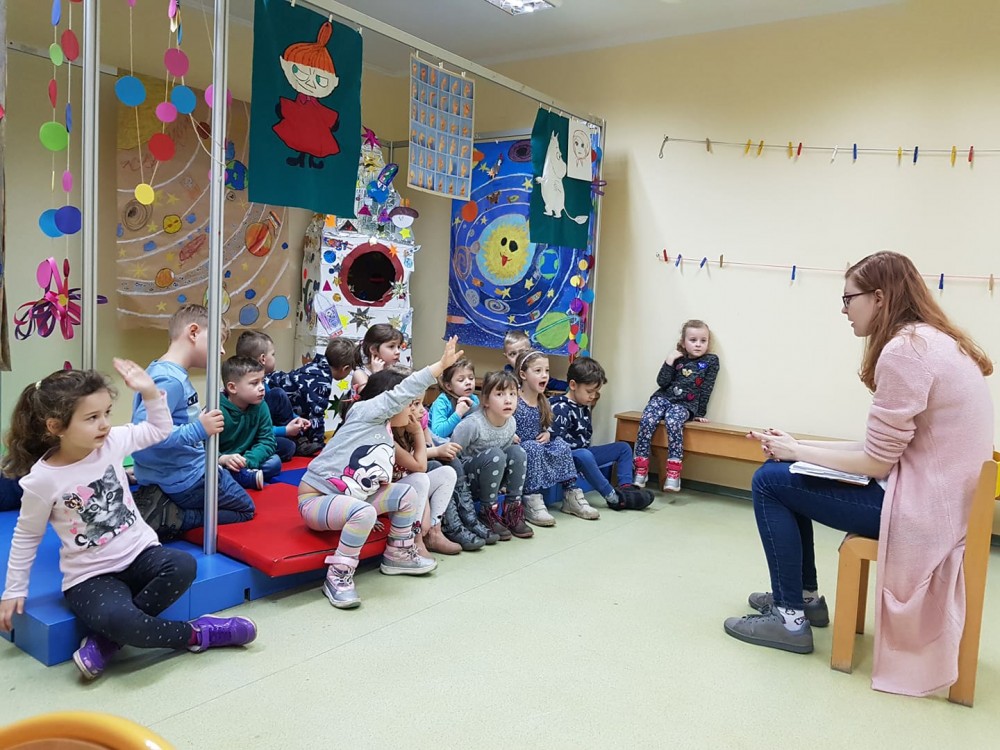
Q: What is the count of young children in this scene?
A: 15